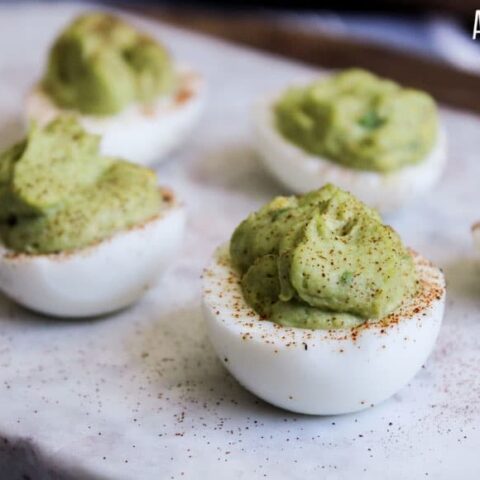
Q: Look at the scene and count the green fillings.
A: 4